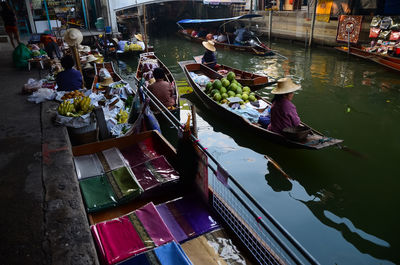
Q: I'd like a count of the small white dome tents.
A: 0